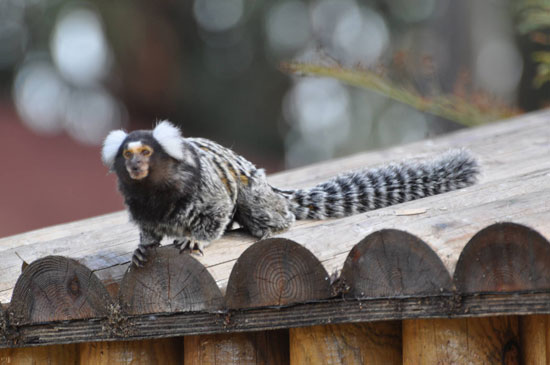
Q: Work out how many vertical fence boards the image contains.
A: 6